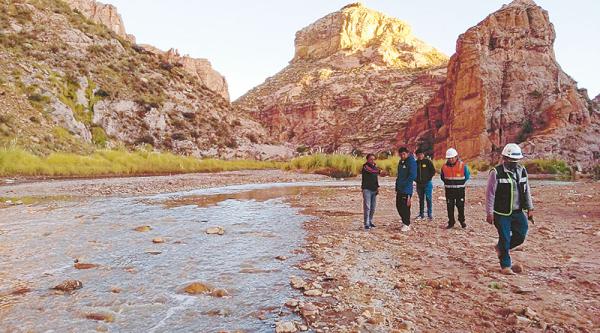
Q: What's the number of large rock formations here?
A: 3